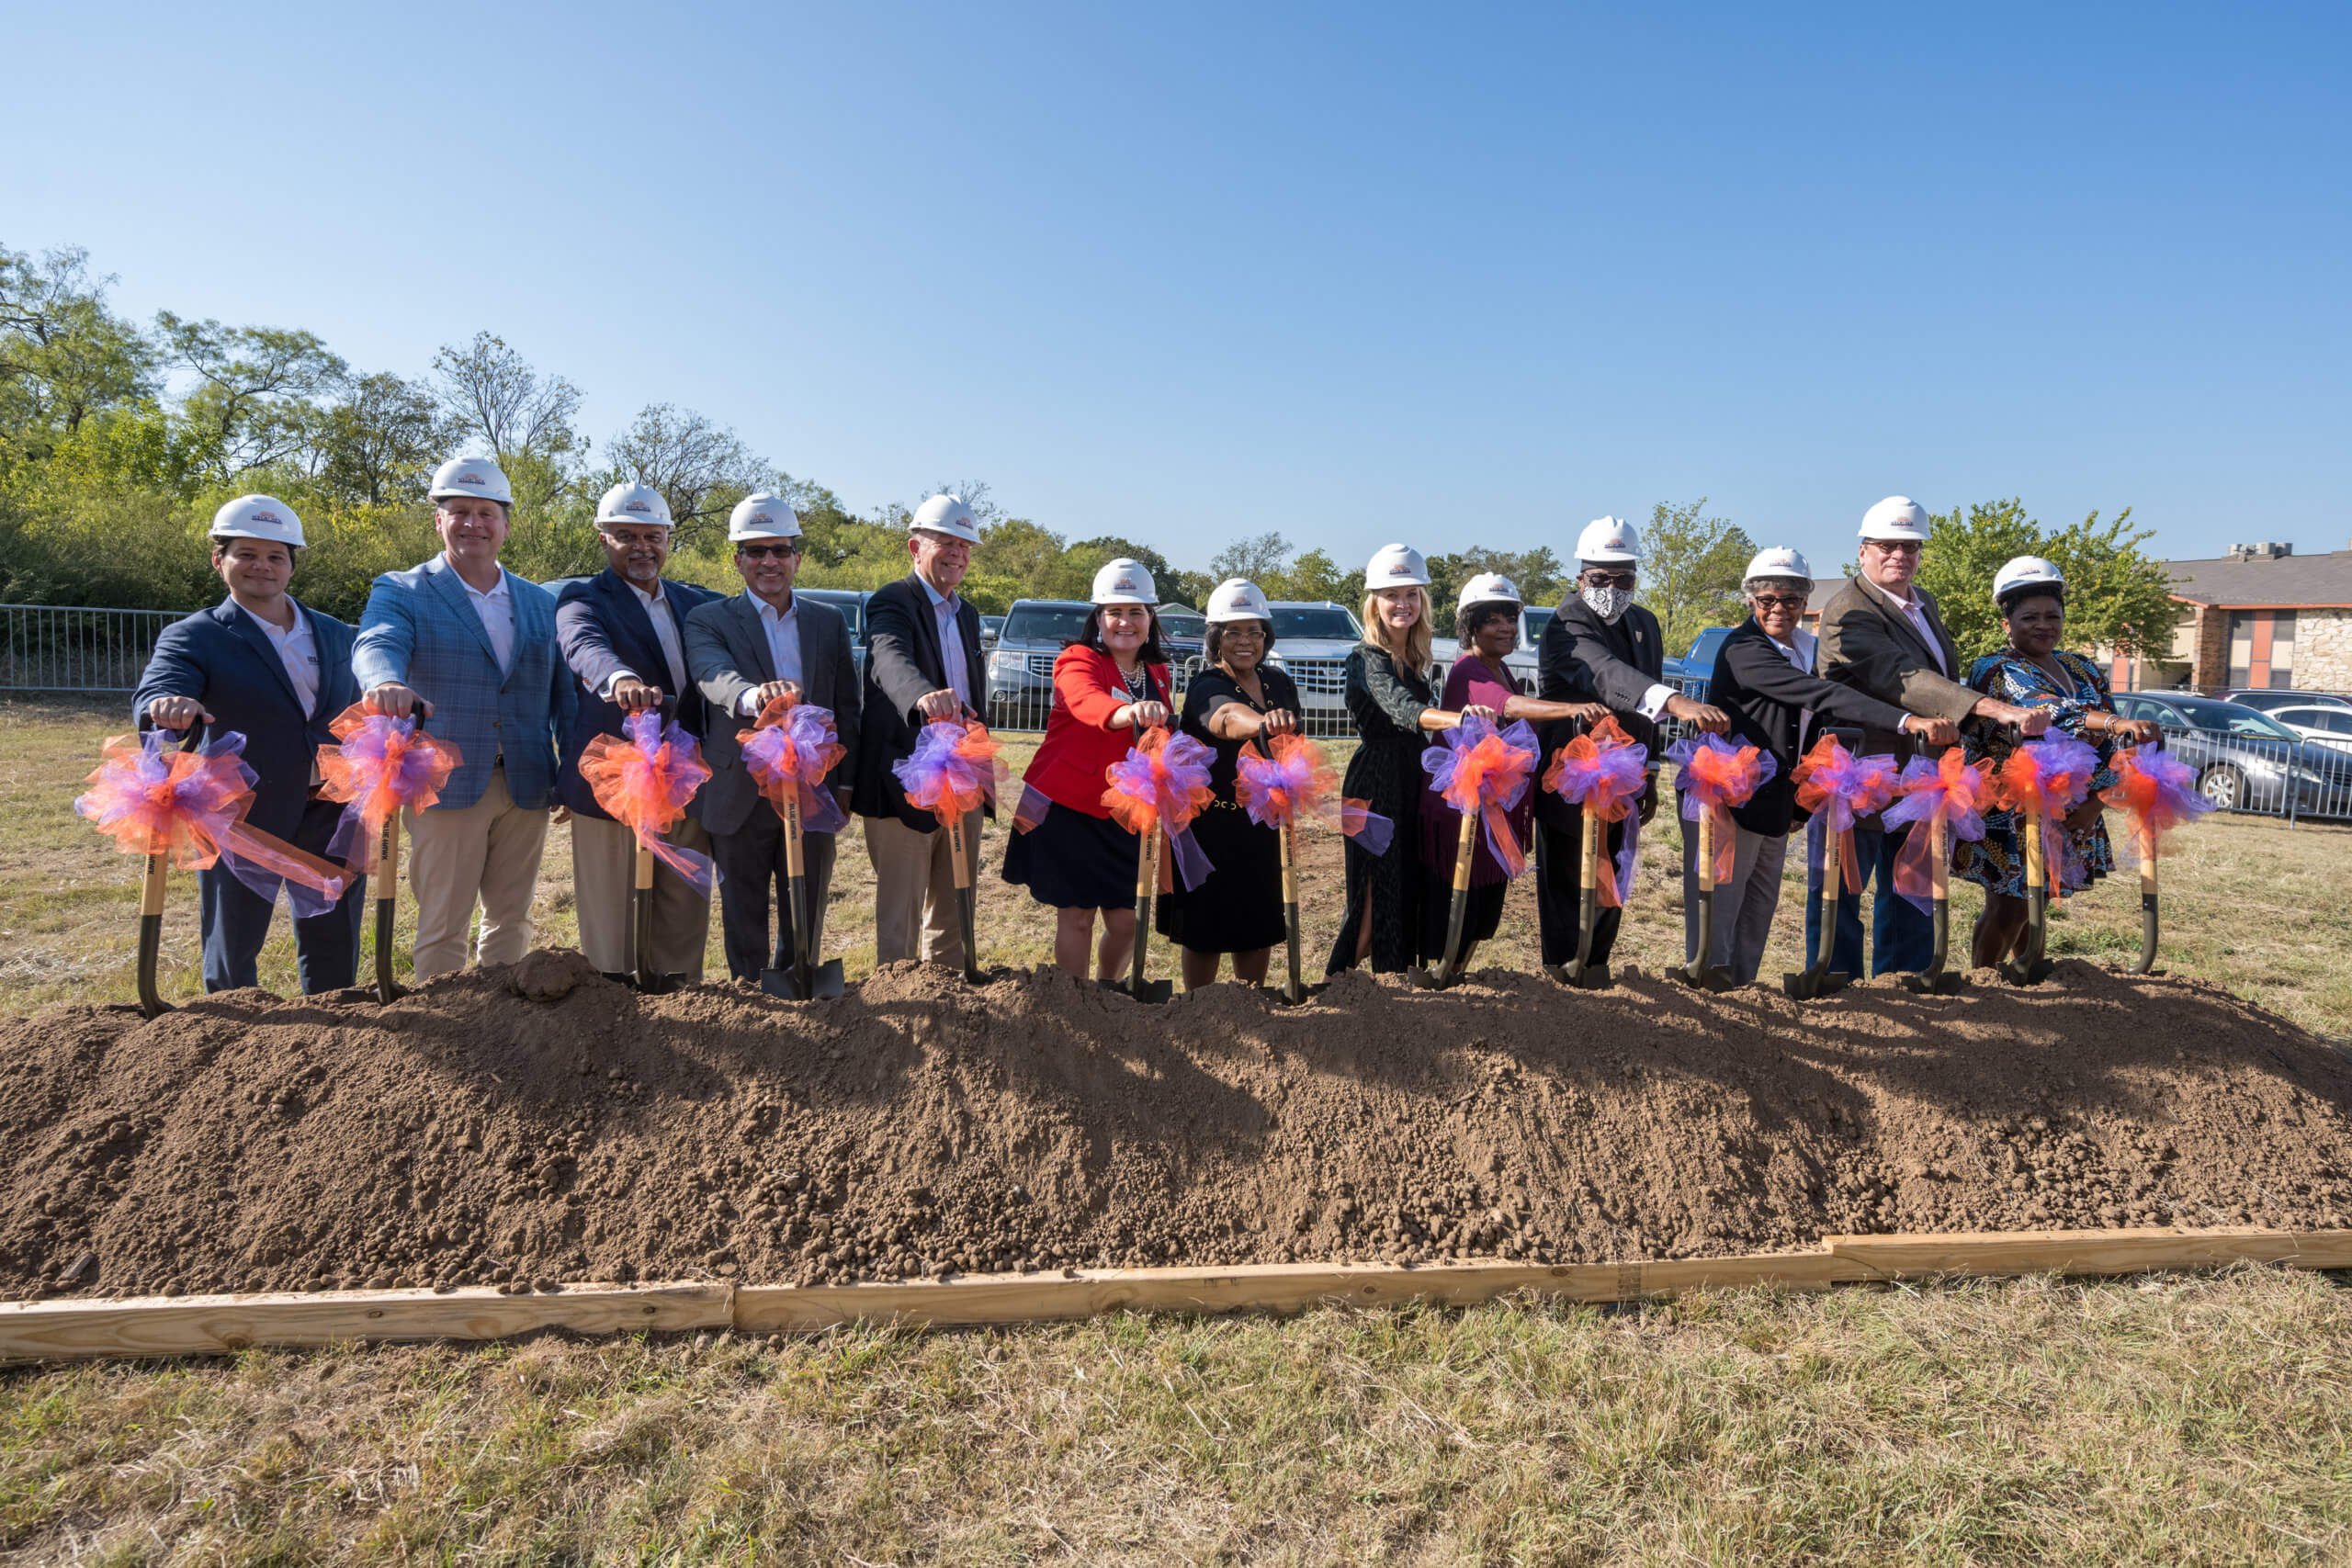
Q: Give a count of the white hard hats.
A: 13